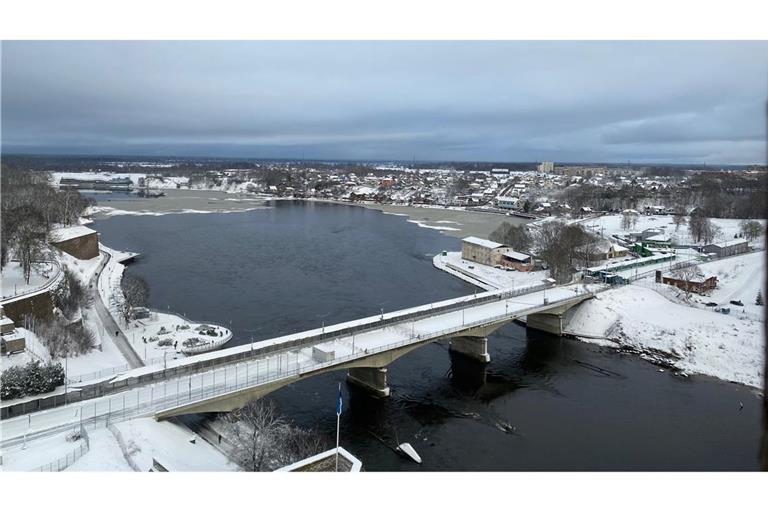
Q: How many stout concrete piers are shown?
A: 3